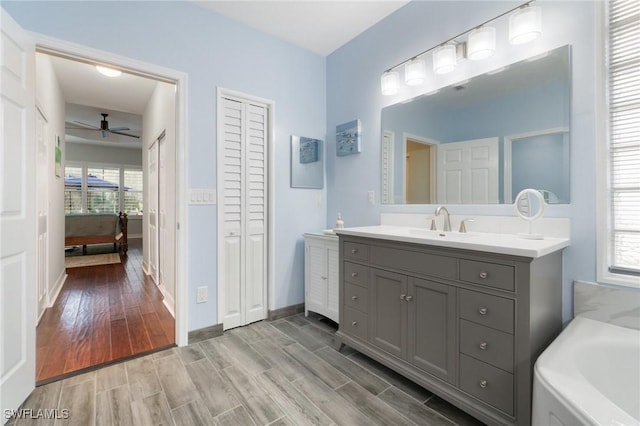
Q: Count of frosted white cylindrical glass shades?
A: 5